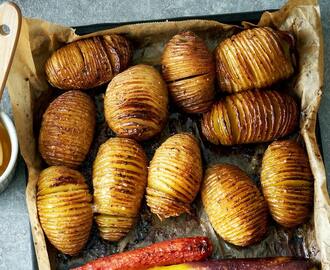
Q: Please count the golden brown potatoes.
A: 11